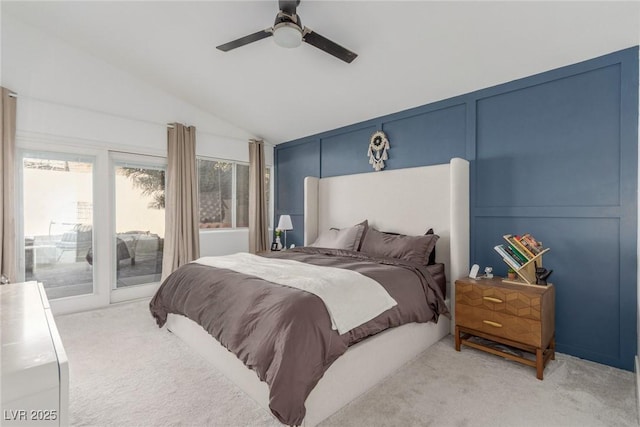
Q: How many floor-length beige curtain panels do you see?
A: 3